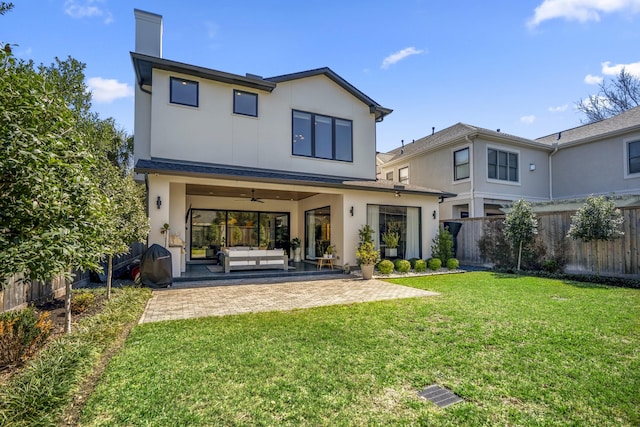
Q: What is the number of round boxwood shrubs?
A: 5